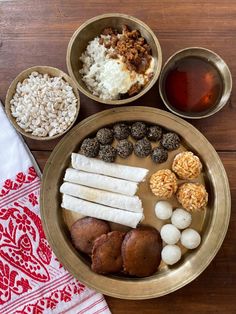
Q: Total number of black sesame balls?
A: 10